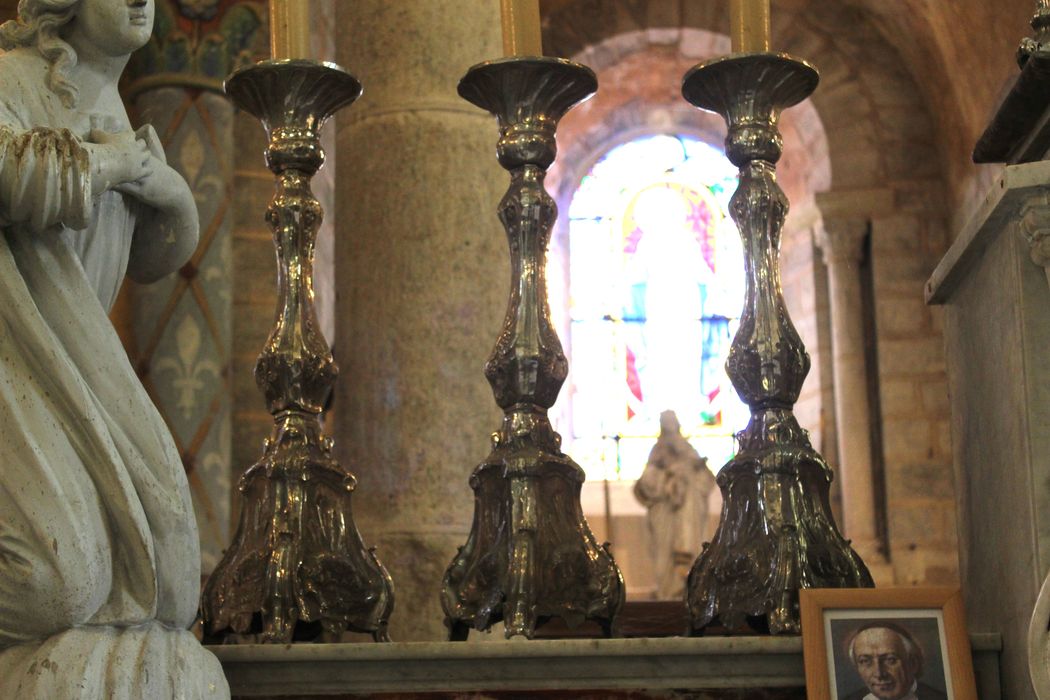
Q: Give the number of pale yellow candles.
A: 3